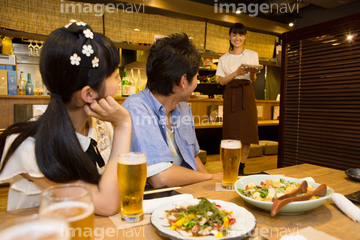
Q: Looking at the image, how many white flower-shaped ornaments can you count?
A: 6